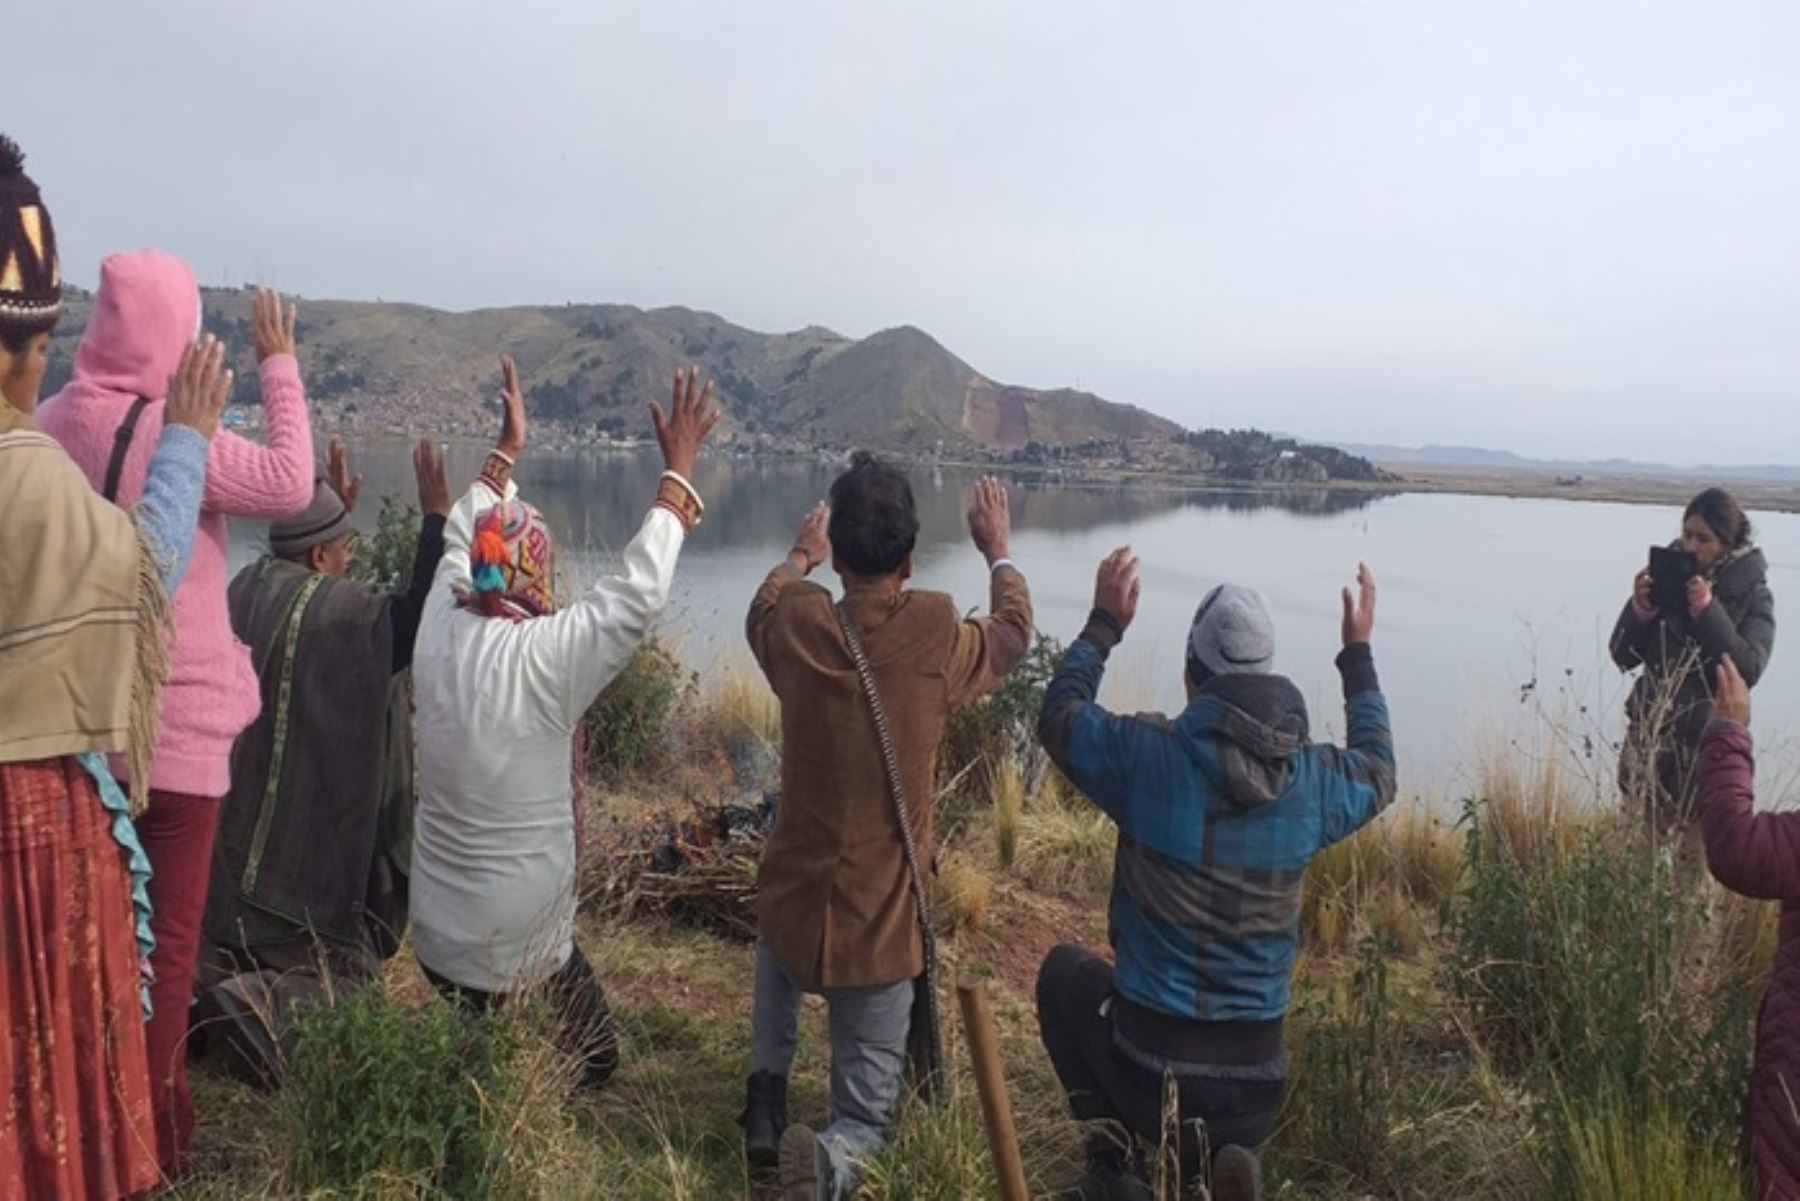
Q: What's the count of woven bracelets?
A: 2